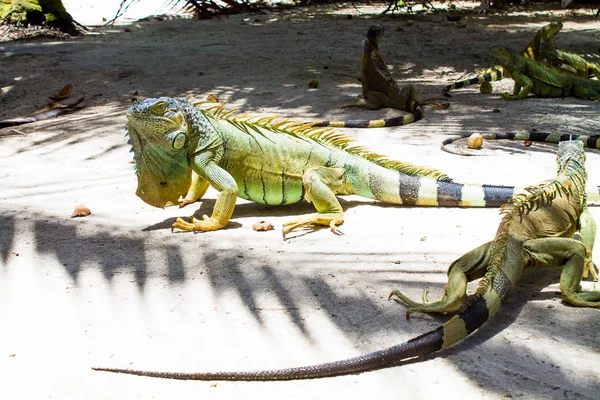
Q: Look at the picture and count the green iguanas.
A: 5